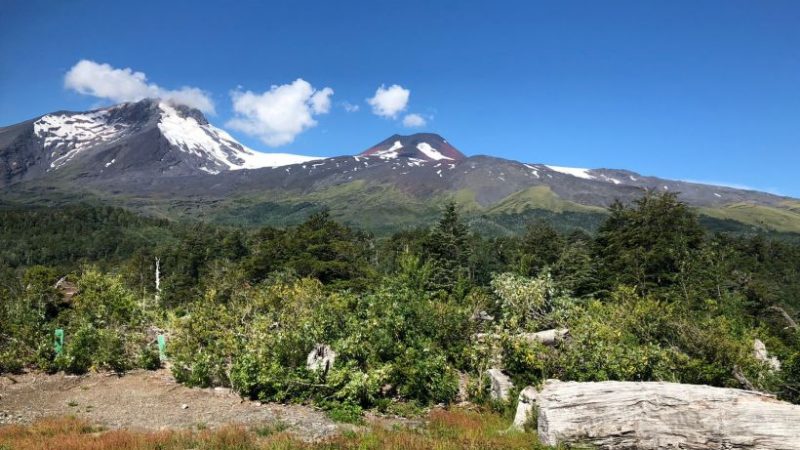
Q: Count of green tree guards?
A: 2